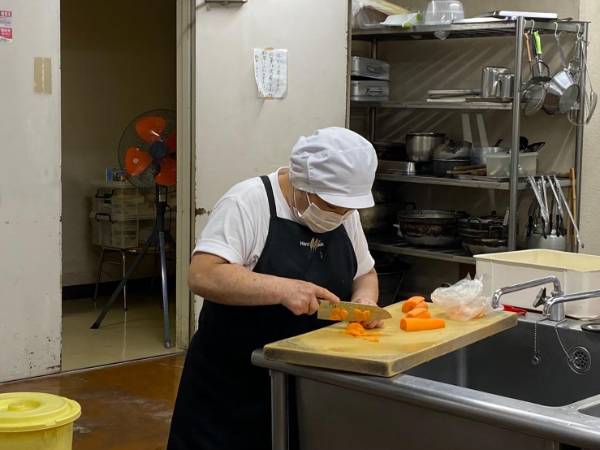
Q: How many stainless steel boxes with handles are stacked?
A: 2